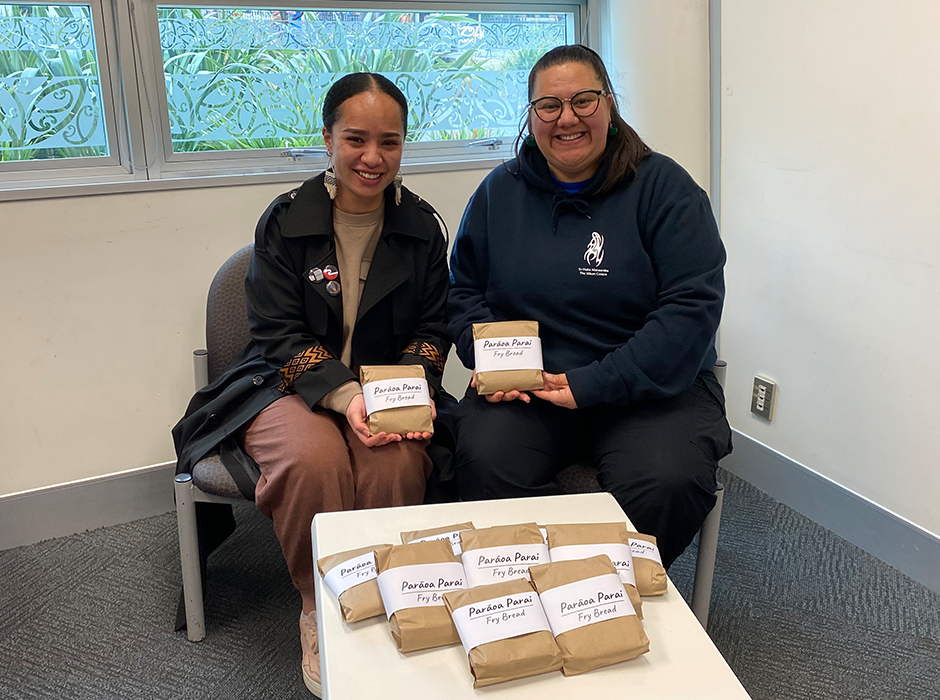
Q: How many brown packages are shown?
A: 11